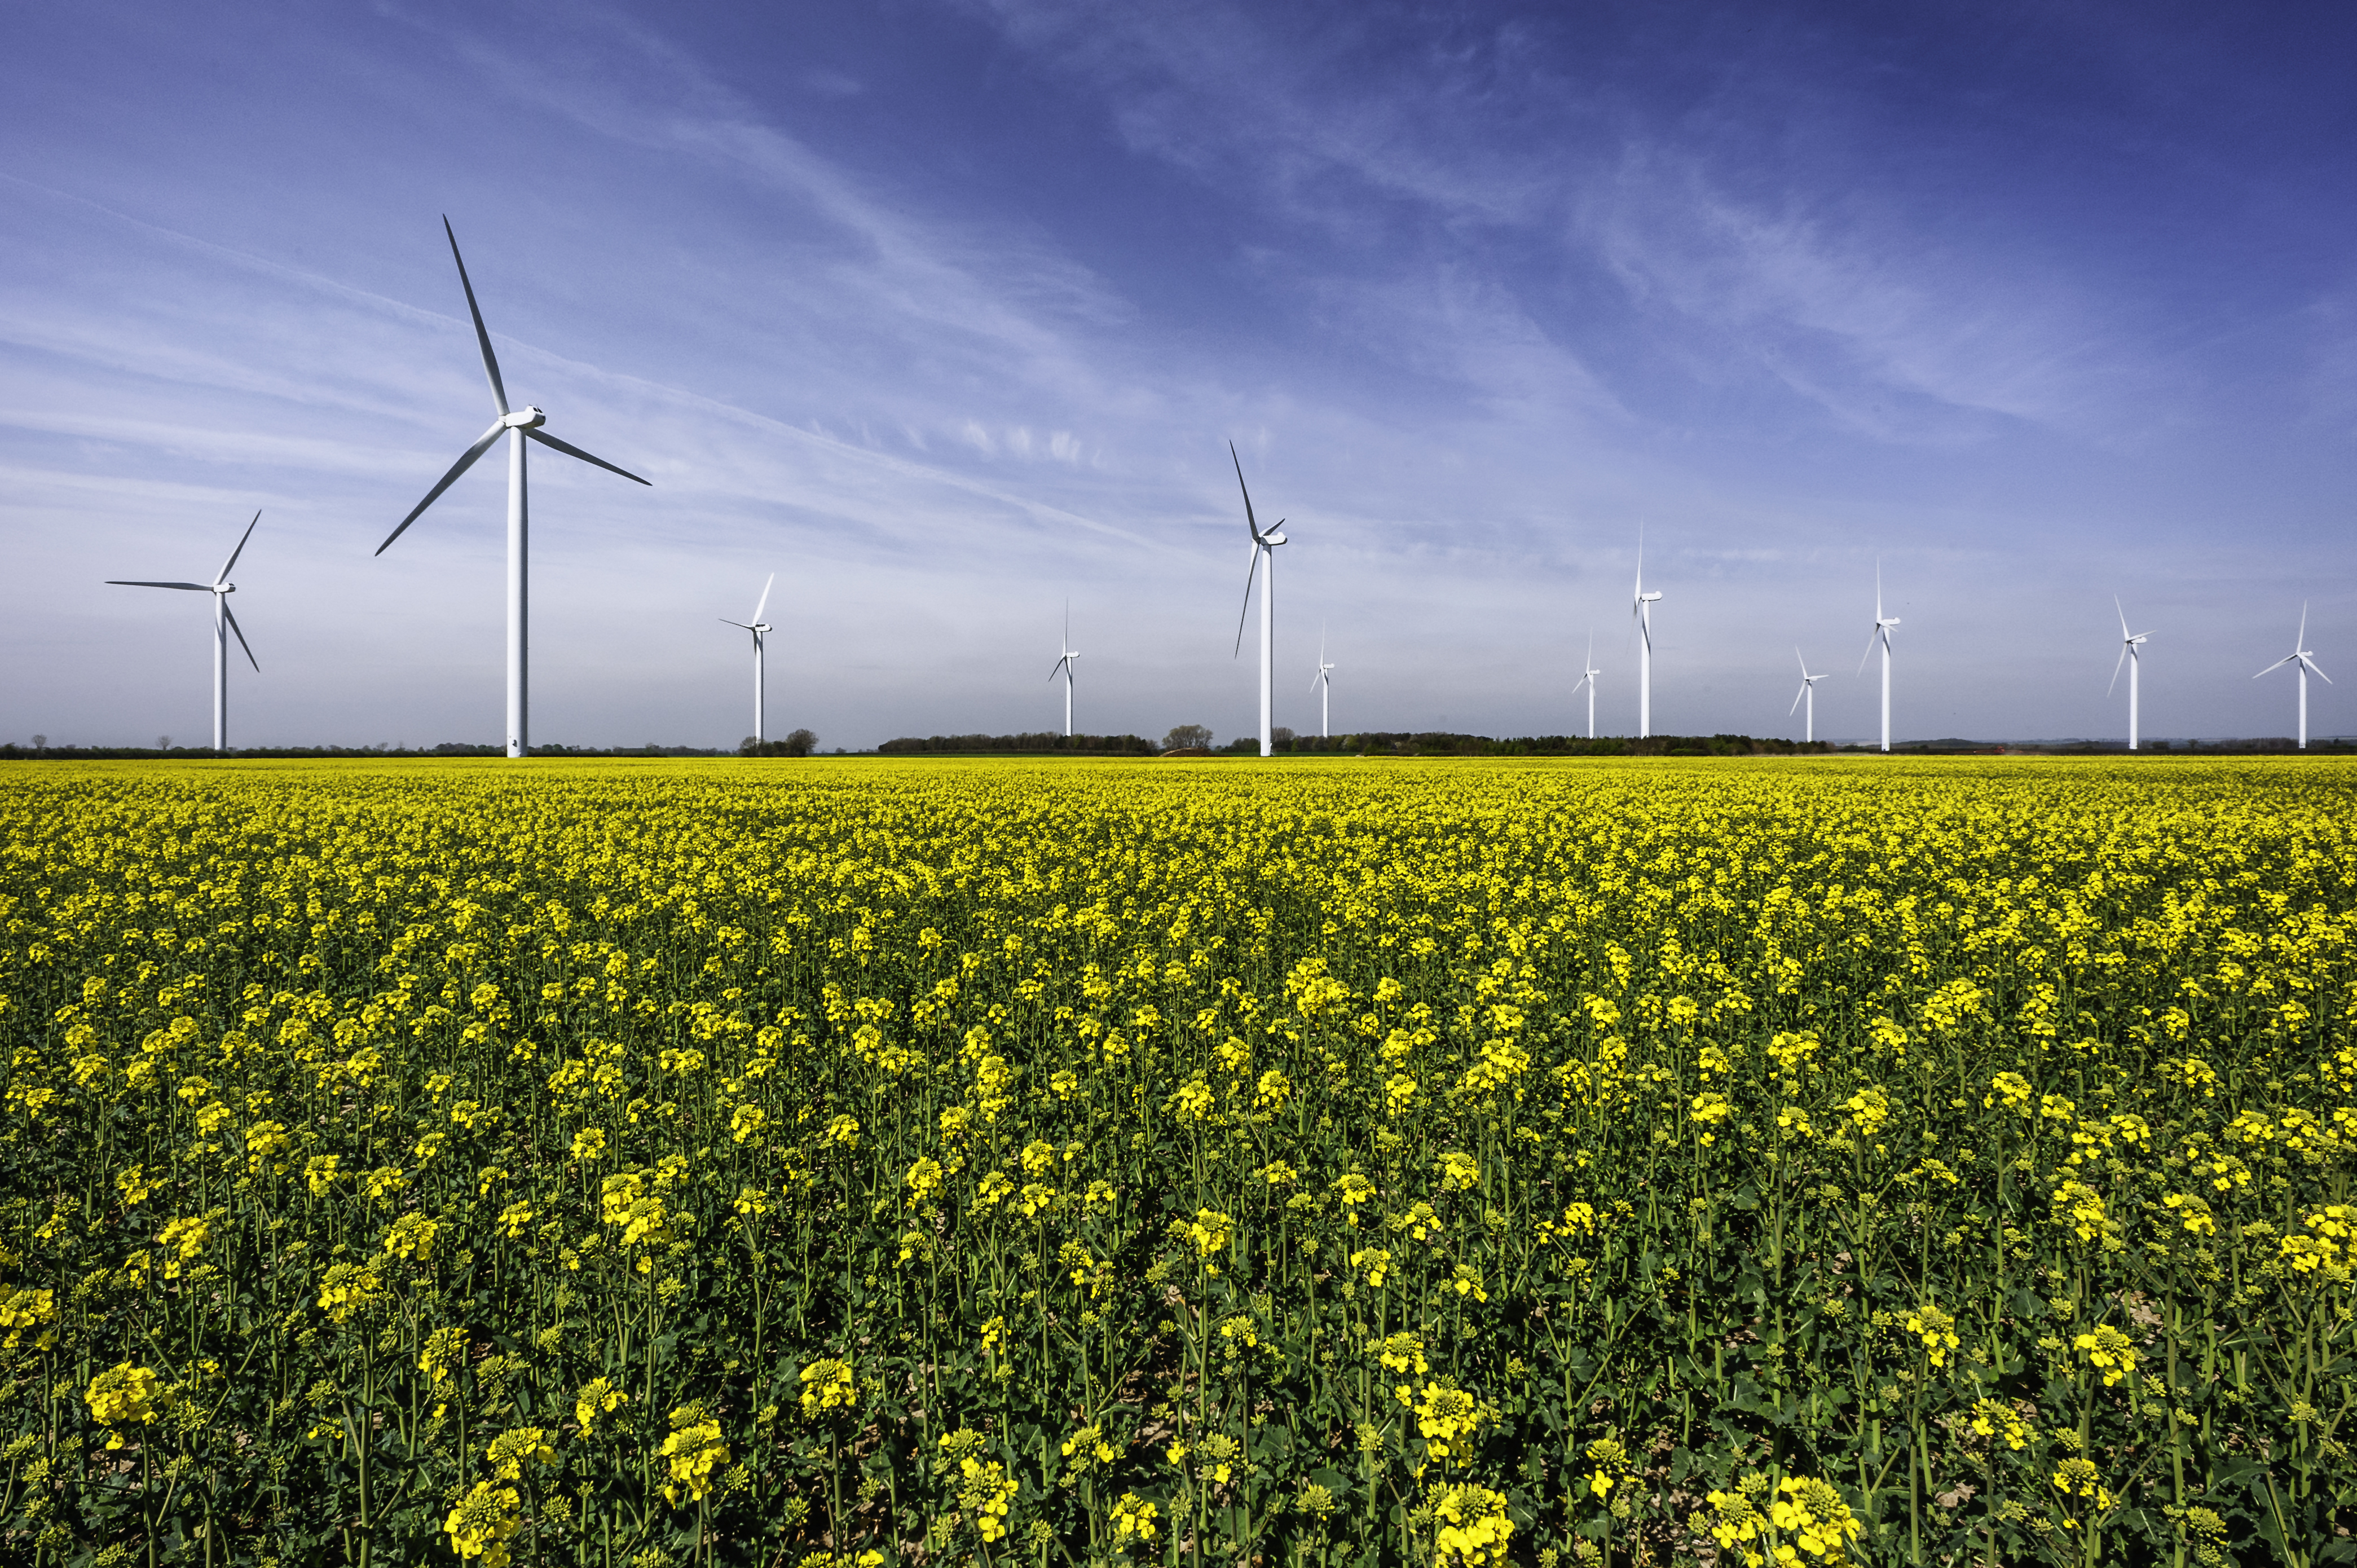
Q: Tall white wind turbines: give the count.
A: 12